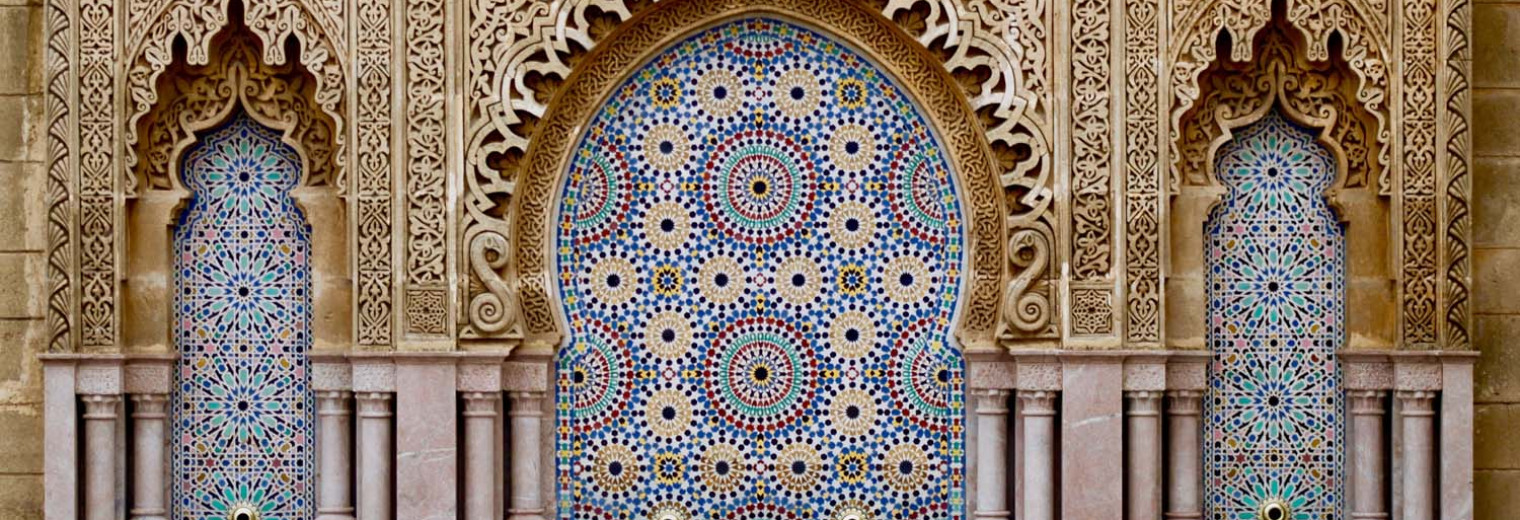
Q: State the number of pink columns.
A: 12